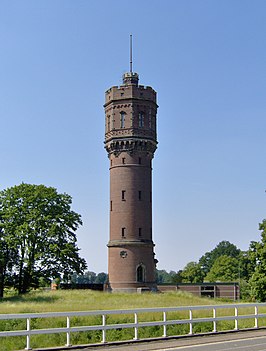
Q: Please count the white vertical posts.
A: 9